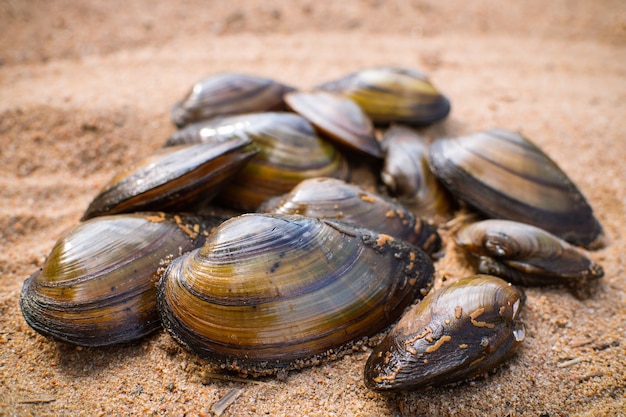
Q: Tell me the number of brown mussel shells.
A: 12